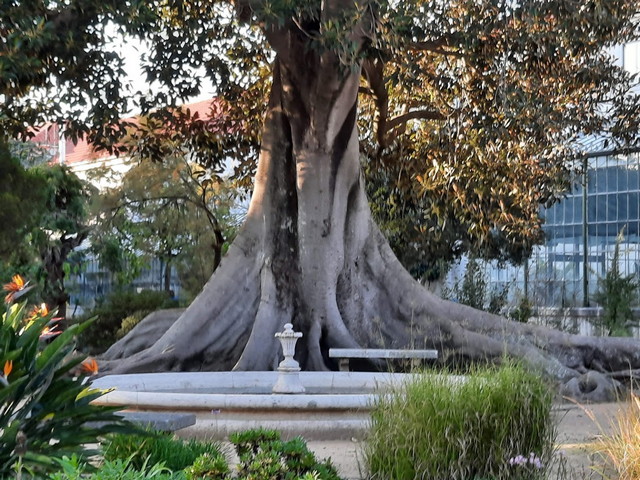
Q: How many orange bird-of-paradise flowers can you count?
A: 5